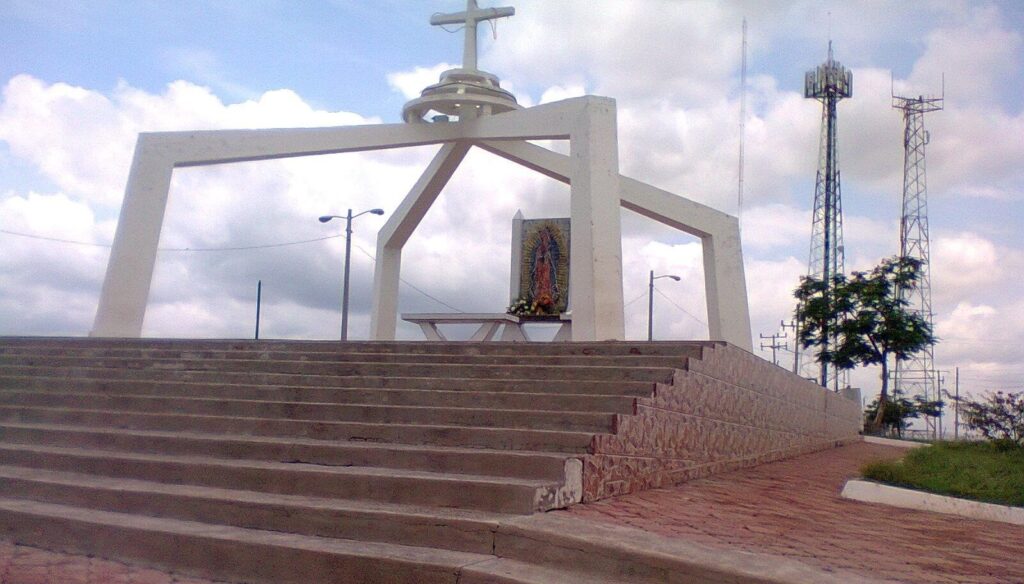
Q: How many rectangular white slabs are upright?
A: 4